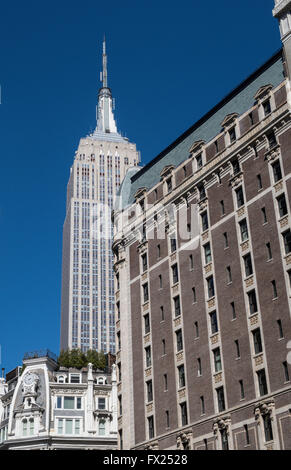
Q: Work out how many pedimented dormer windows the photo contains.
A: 5